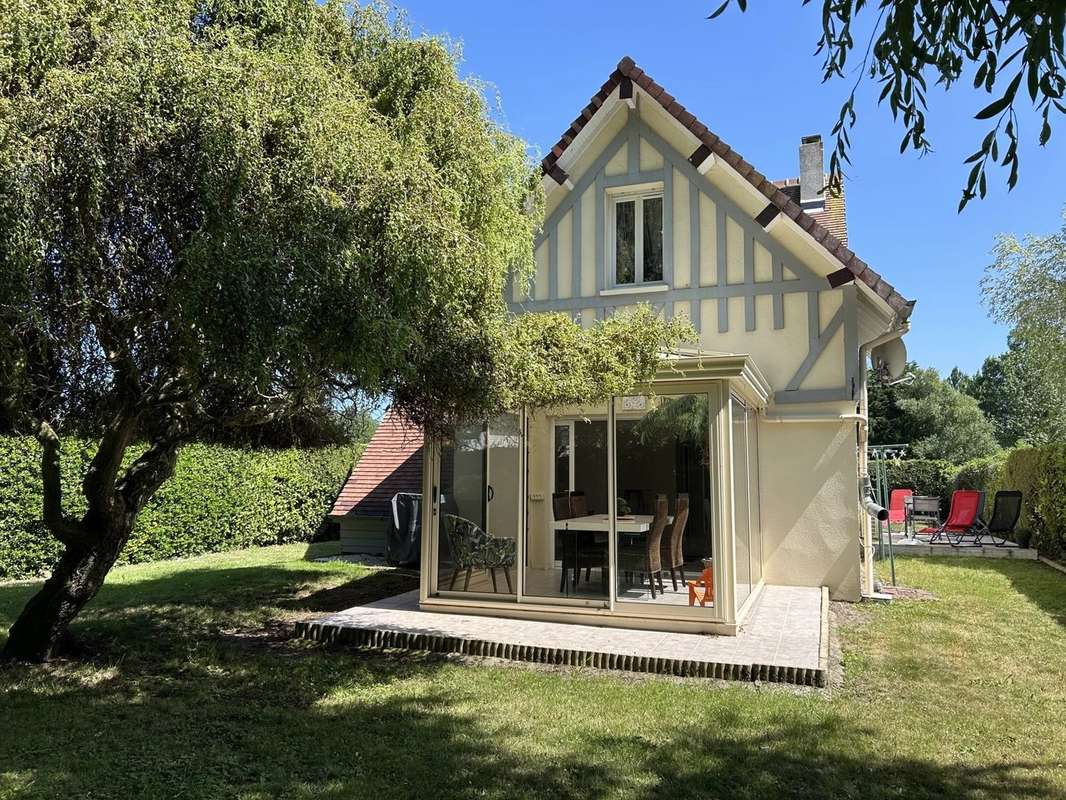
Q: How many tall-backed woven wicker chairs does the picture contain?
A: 4